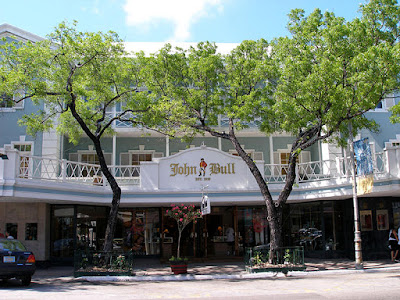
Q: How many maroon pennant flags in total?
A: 0